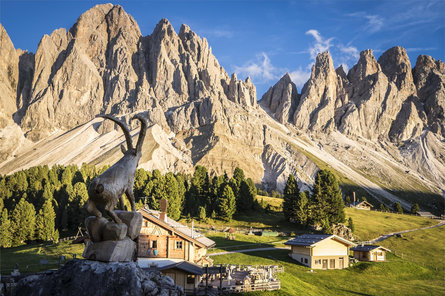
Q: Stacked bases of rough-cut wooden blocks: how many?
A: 1